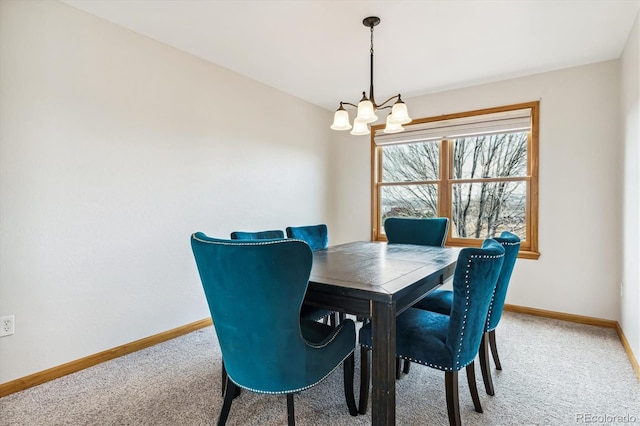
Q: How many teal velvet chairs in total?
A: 6